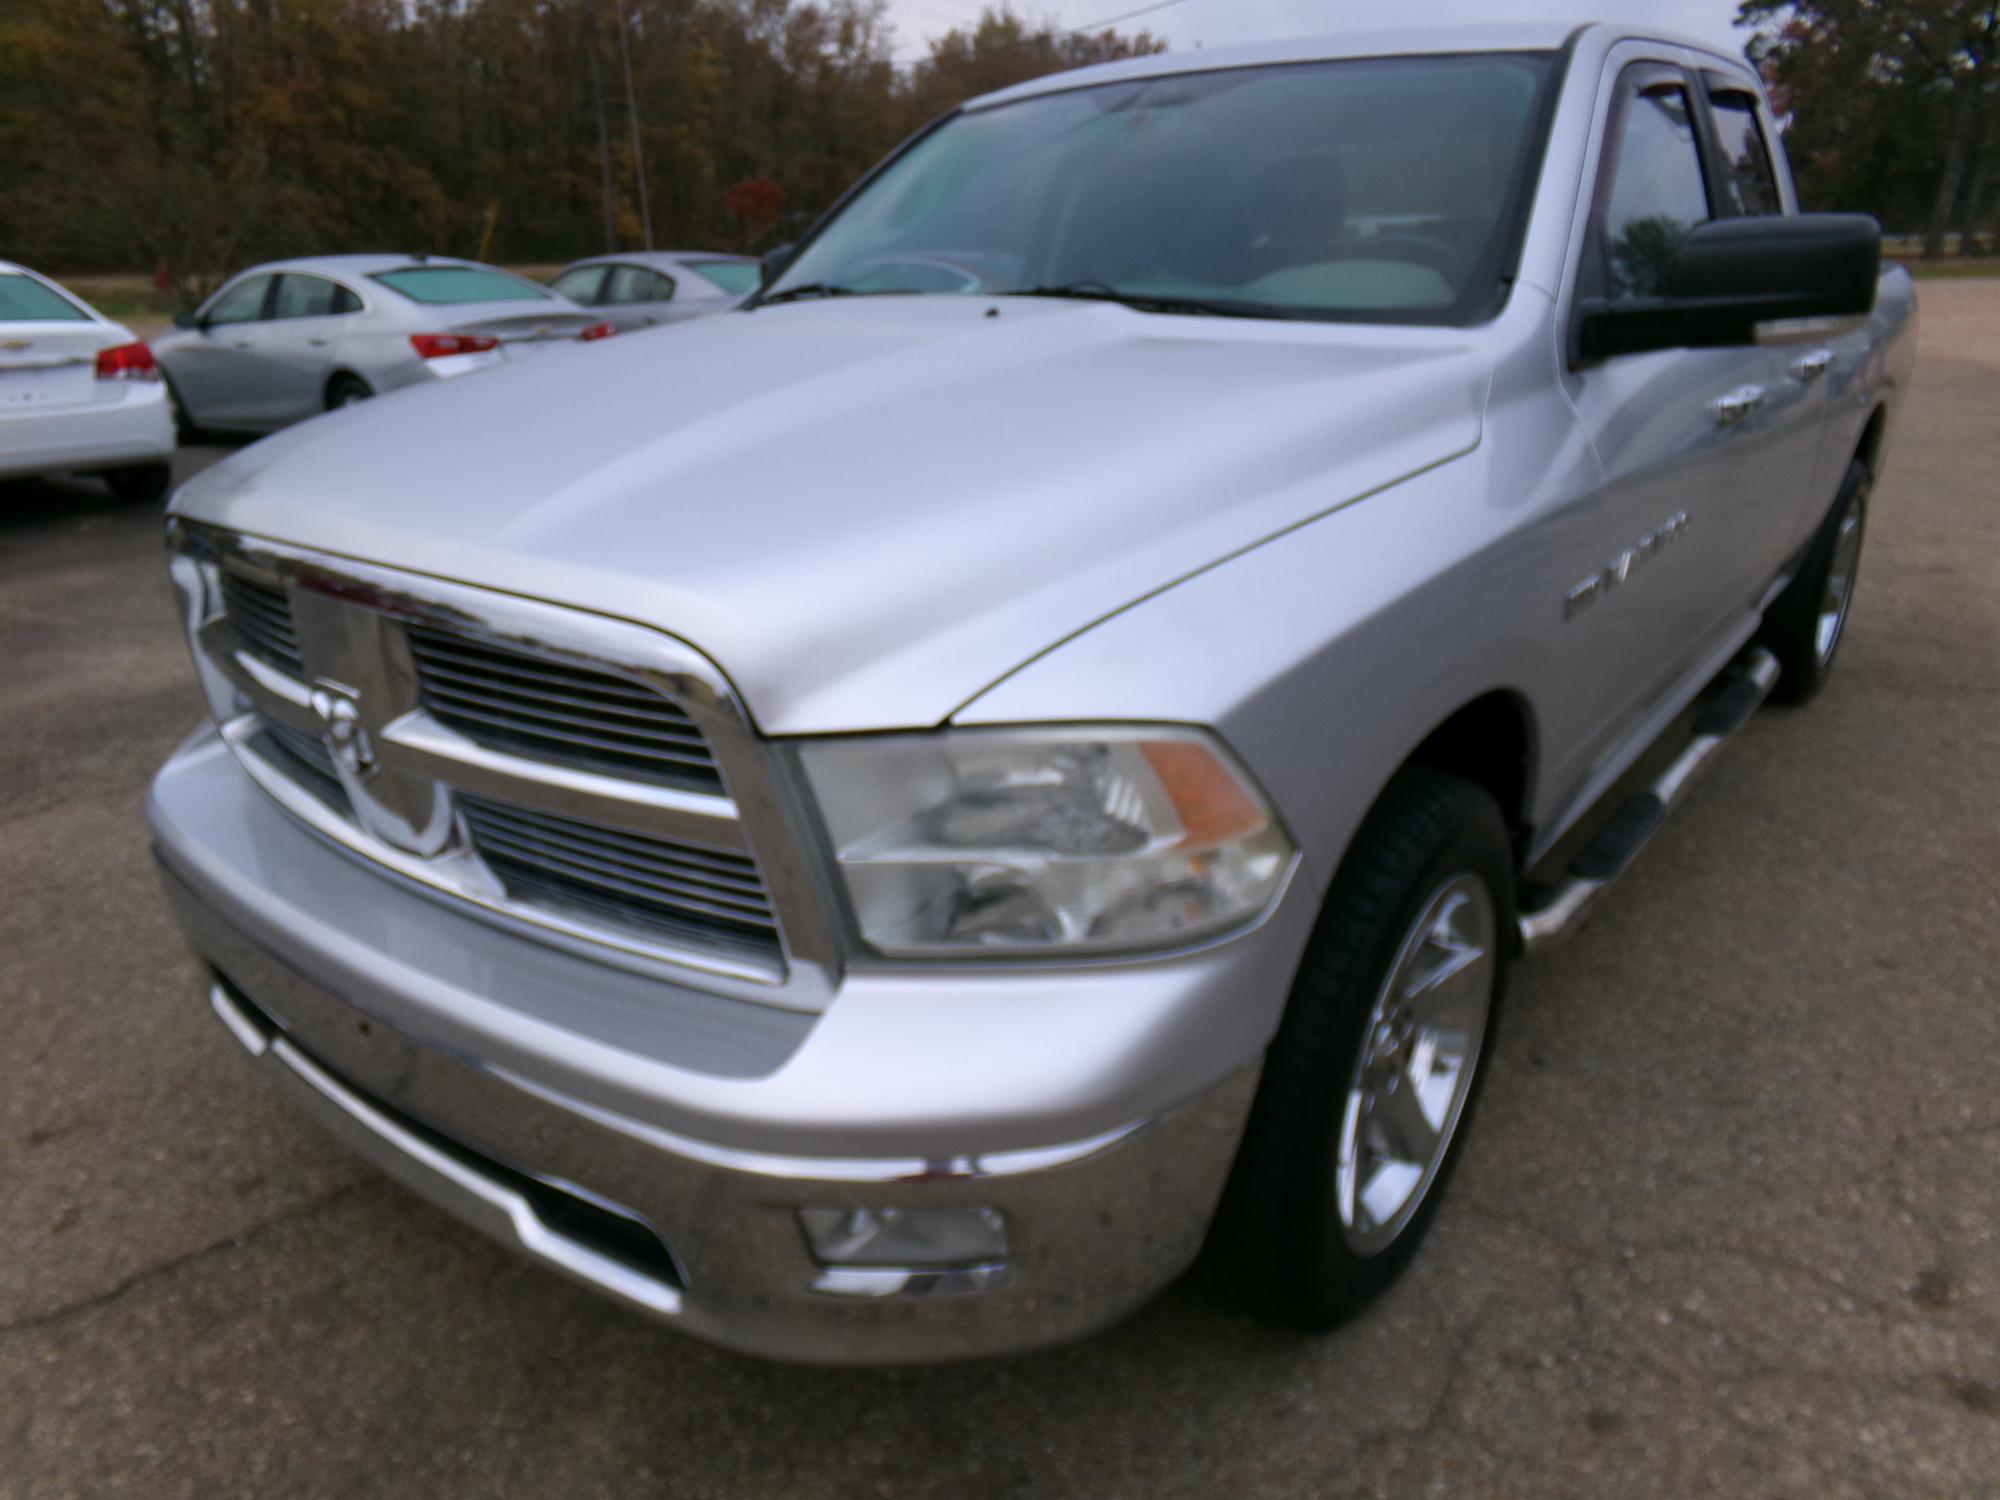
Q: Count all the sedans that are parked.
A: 3